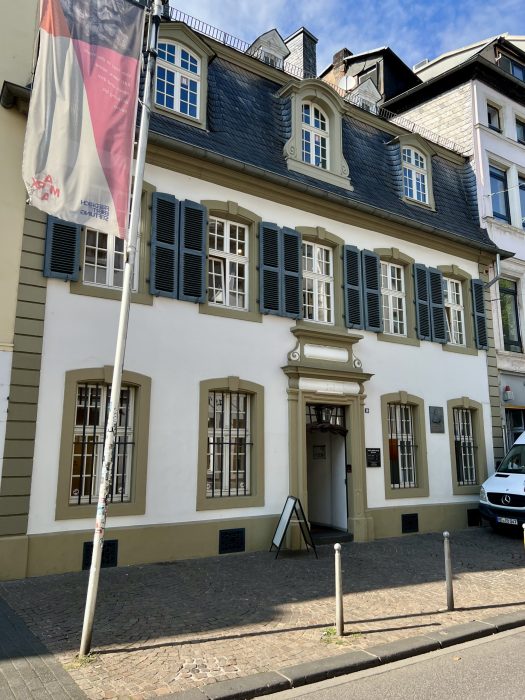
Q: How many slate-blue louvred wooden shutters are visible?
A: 10